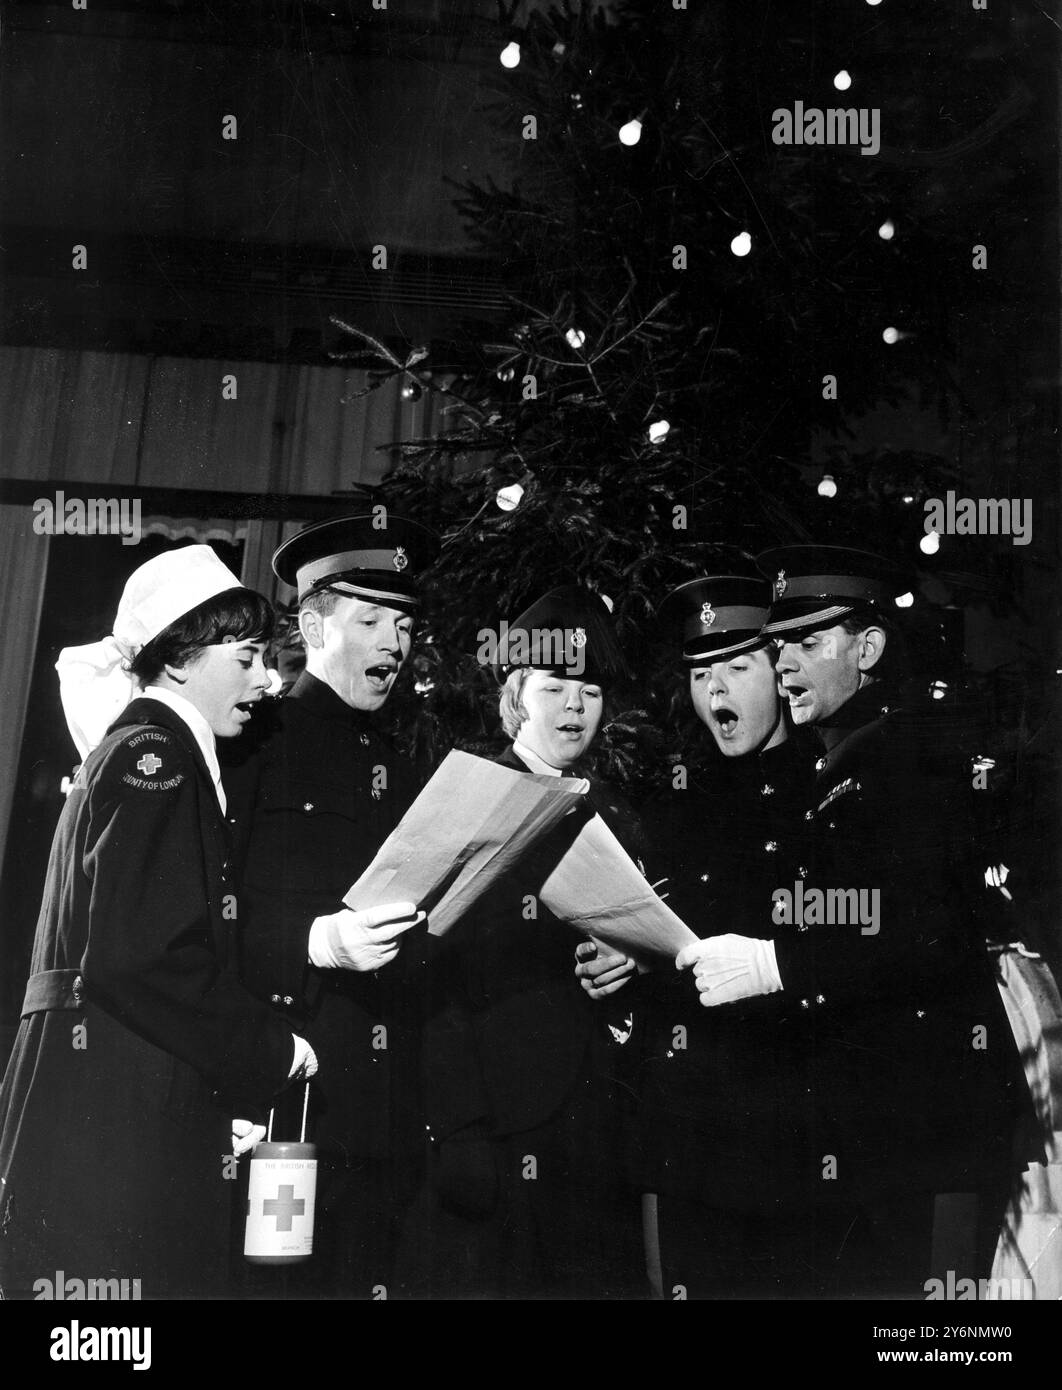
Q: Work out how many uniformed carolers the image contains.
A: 5